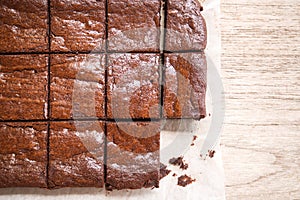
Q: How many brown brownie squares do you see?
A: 11